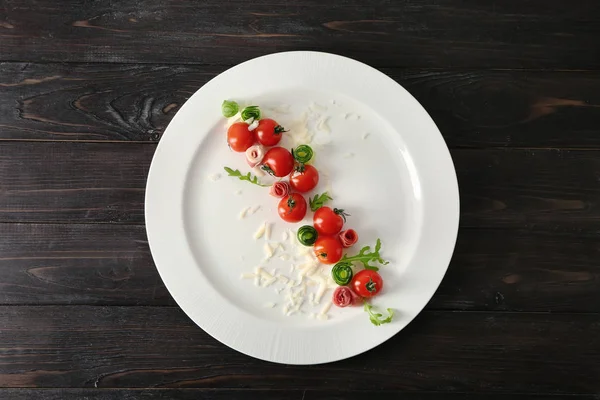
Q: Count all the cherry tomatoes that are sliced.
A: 0